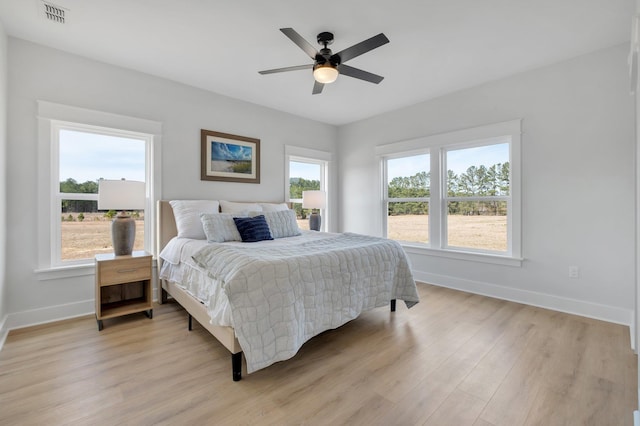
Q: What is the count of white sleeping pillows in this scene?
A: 3